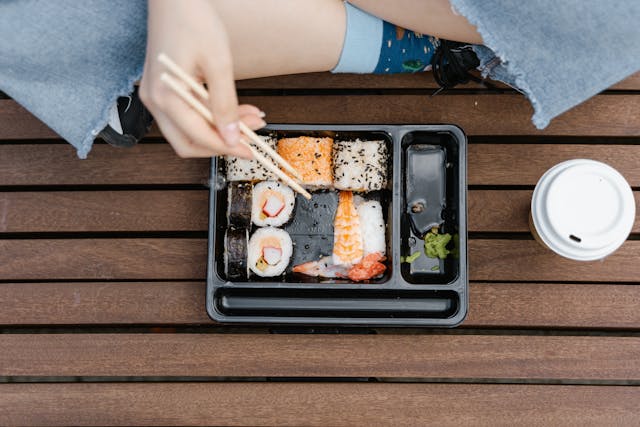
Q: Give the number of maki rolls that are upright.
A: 2